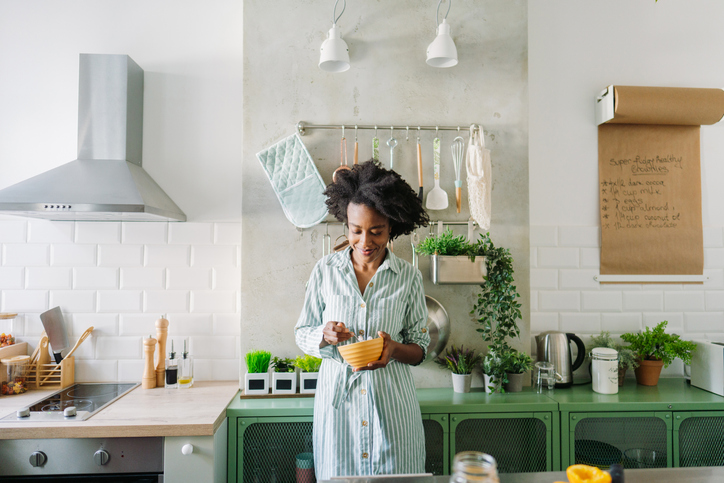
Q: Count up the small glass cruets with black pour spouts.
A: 2